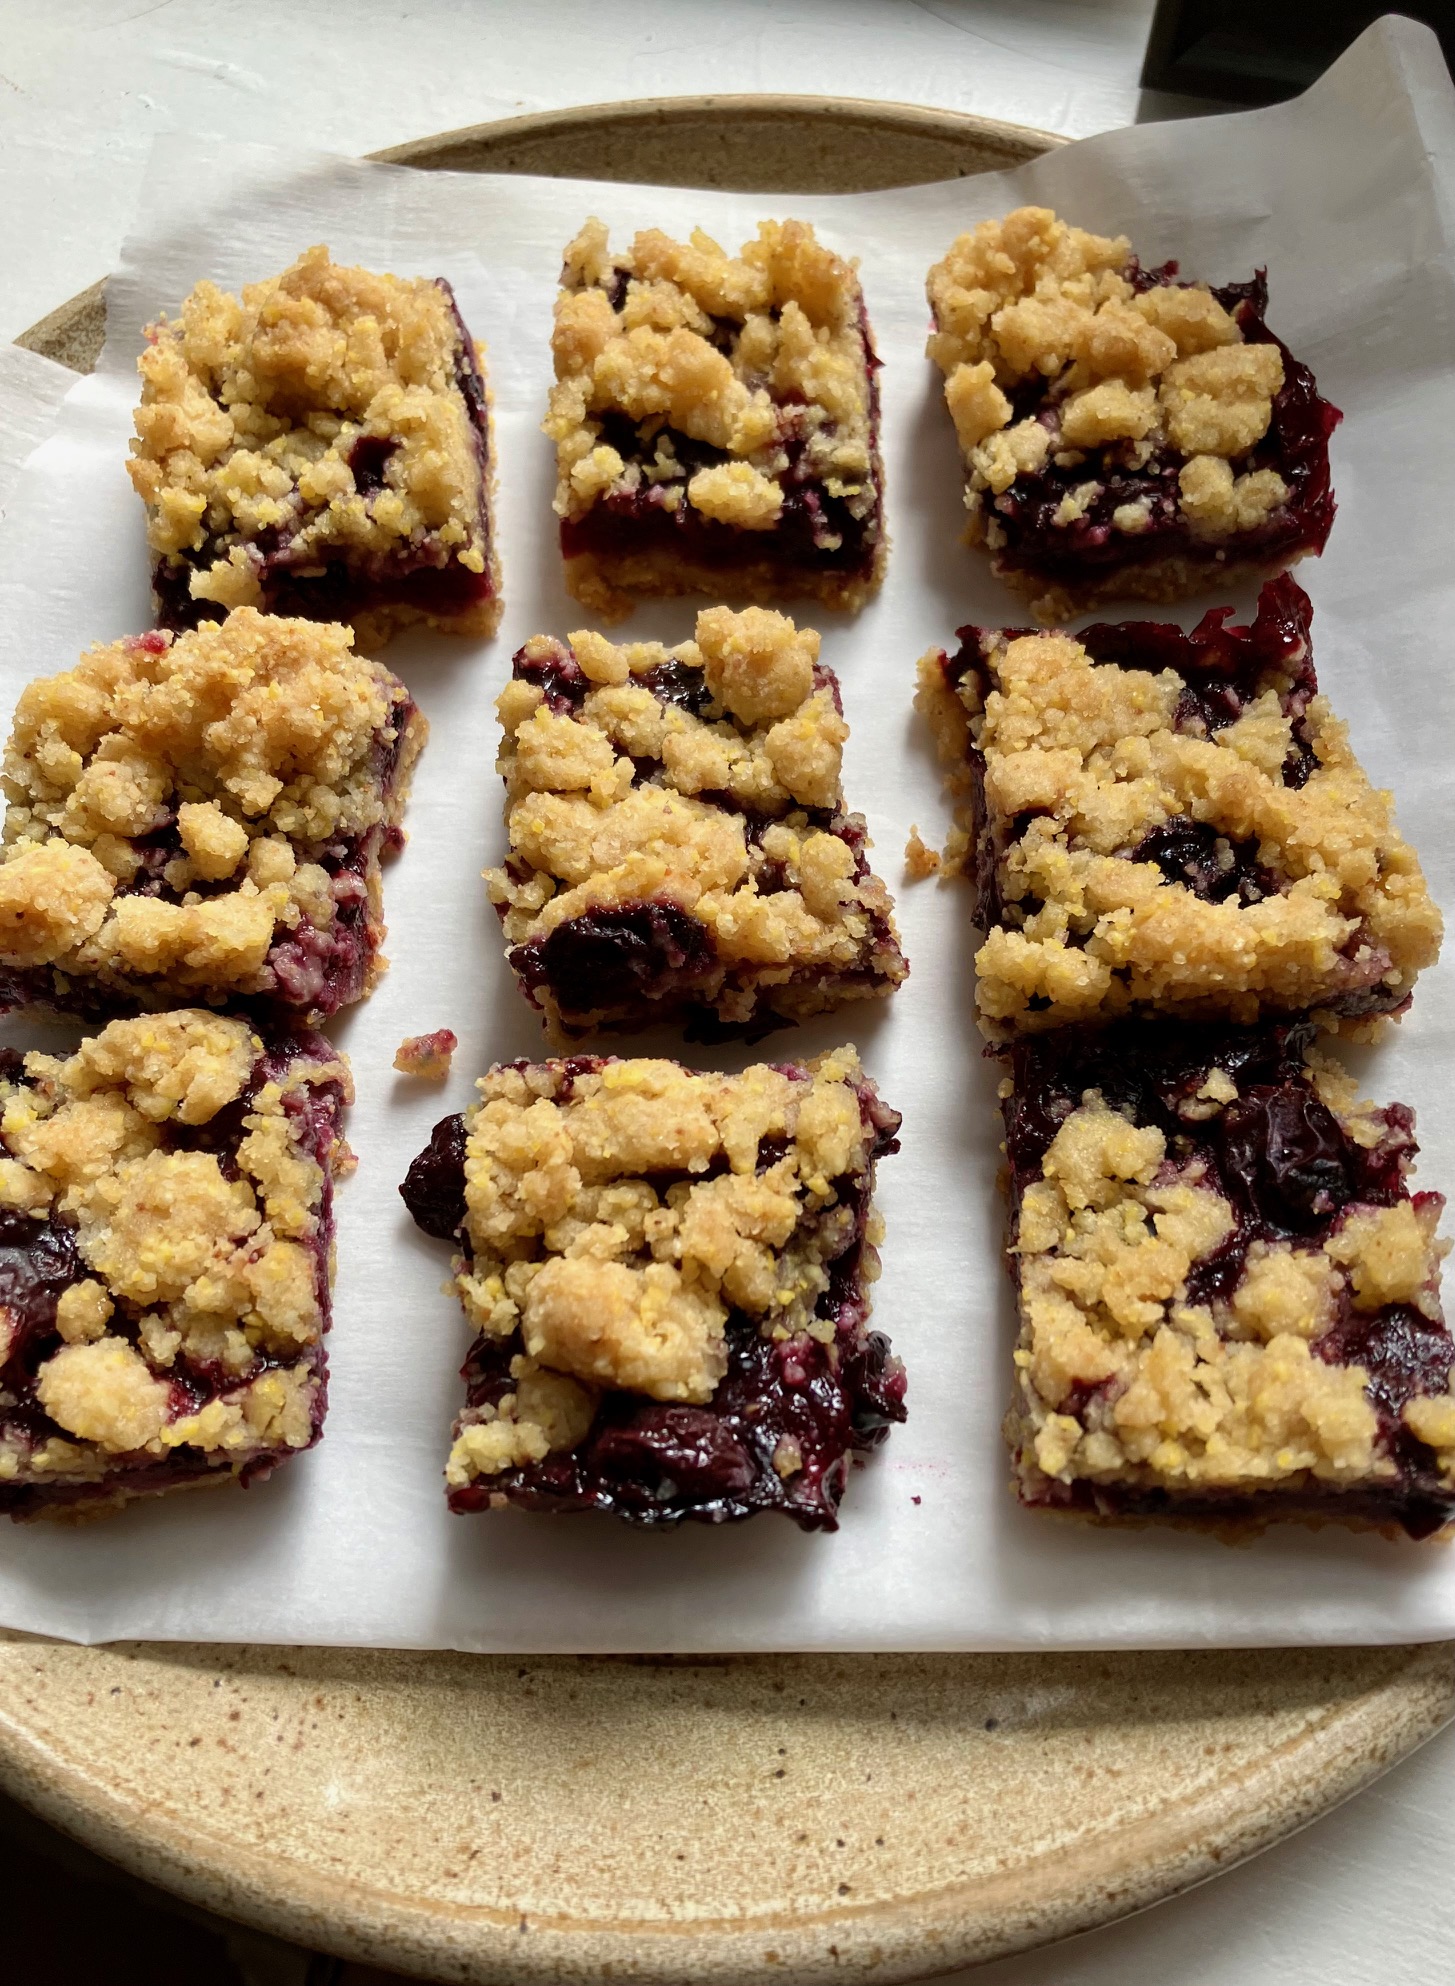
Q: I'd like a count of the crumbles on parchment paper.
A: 9